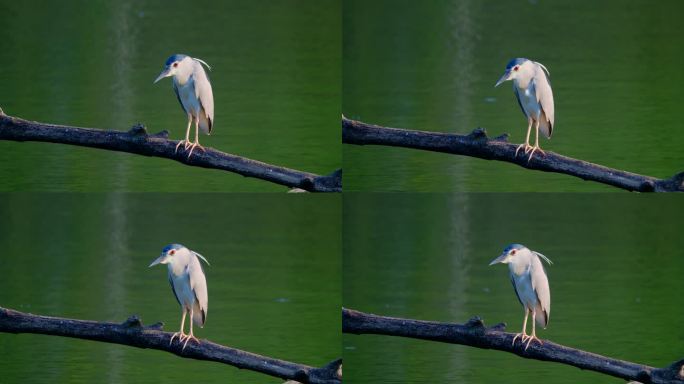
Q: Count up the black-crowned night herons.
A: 4